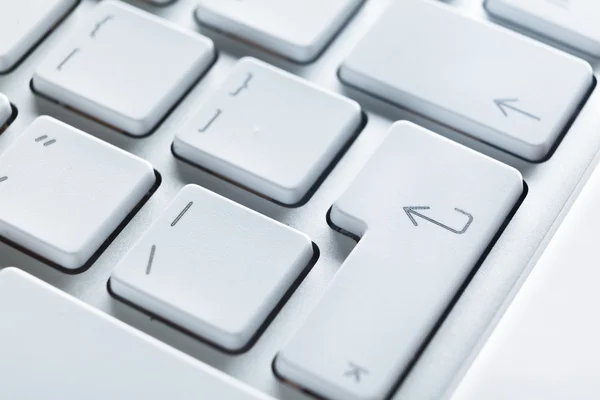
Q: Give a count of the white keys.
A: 12